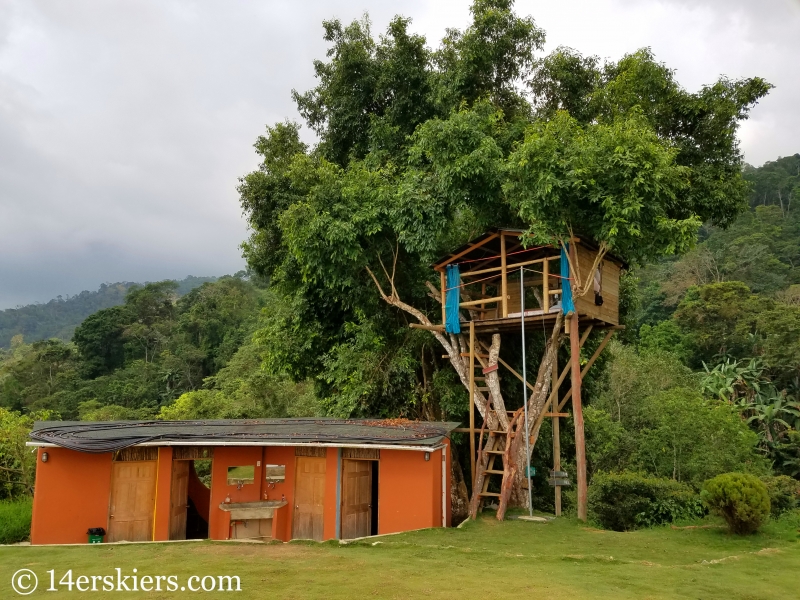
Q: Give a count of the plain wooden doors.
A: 4